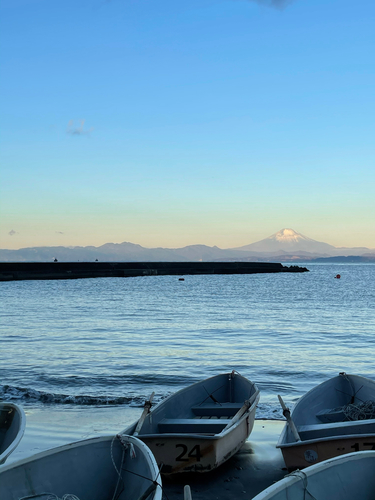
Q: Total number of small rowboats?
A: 5